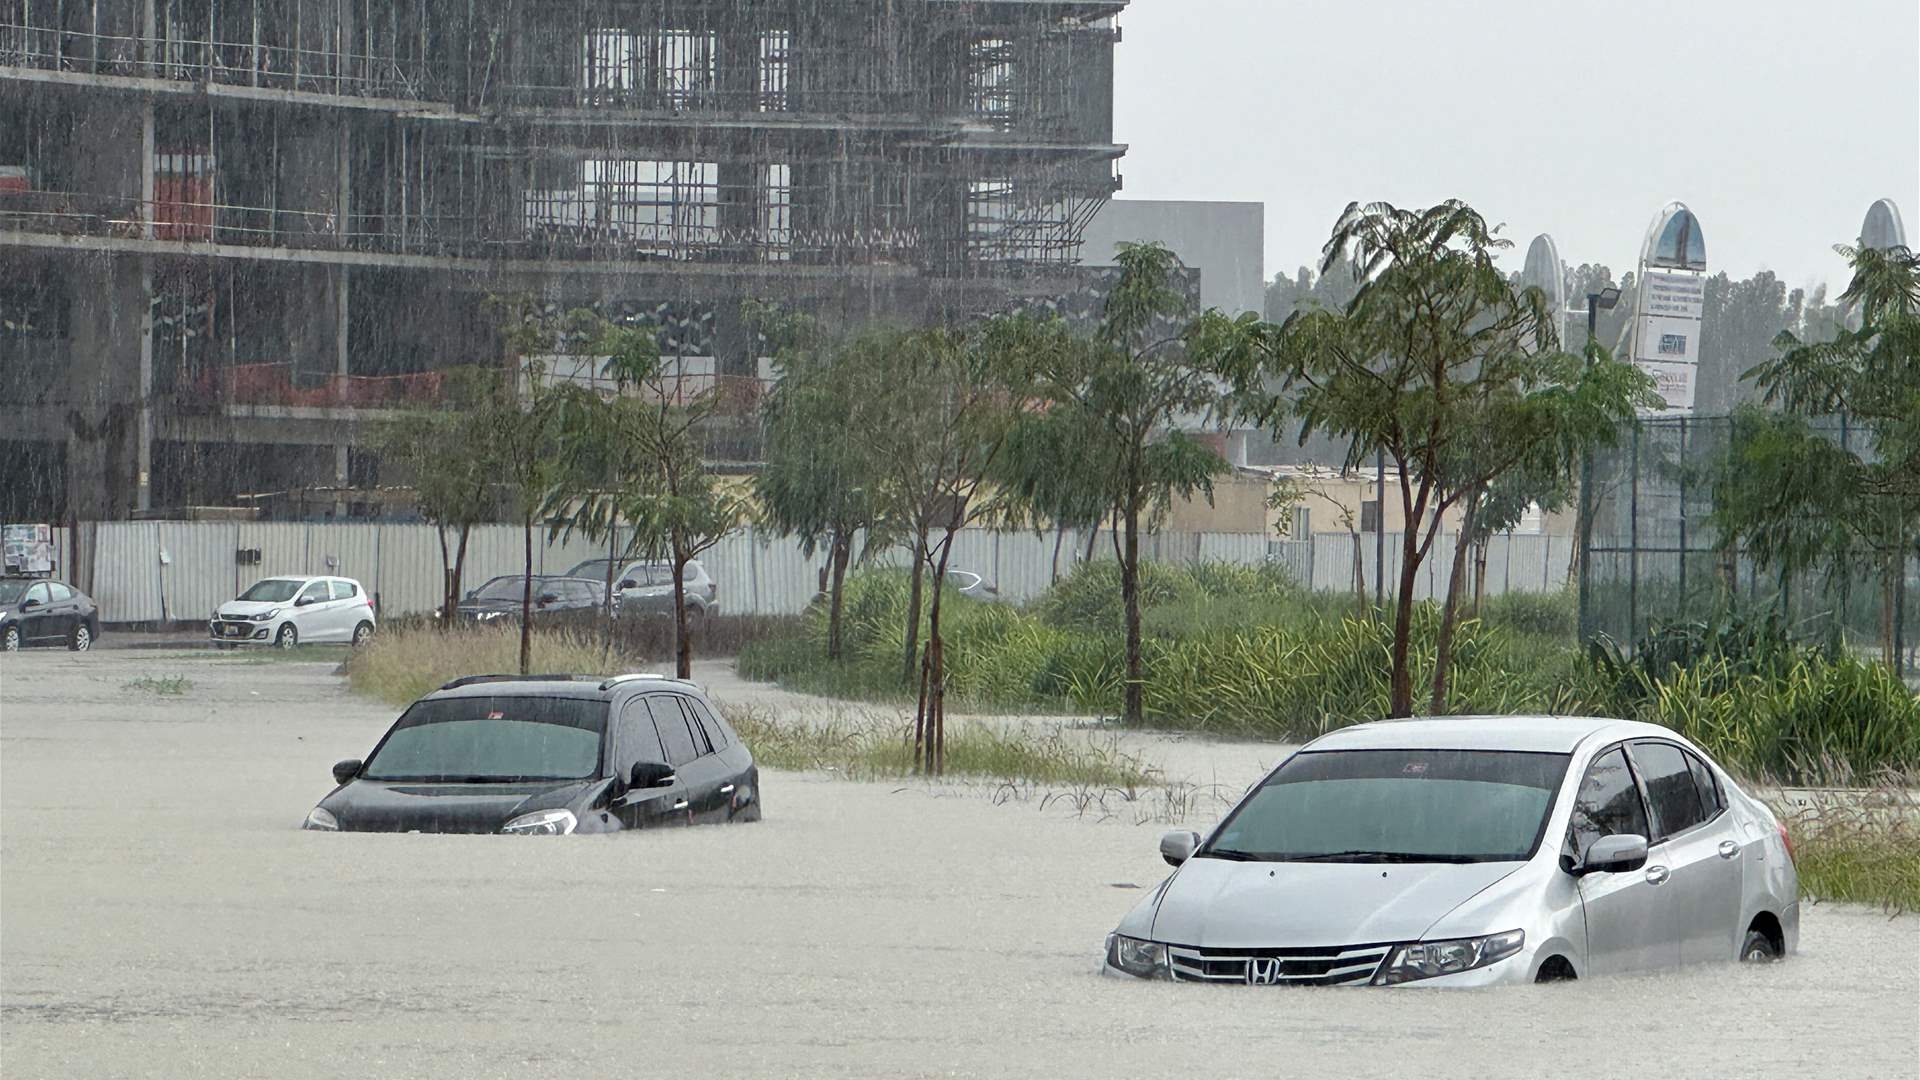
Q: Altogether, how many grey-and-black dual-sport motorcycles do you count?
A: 0